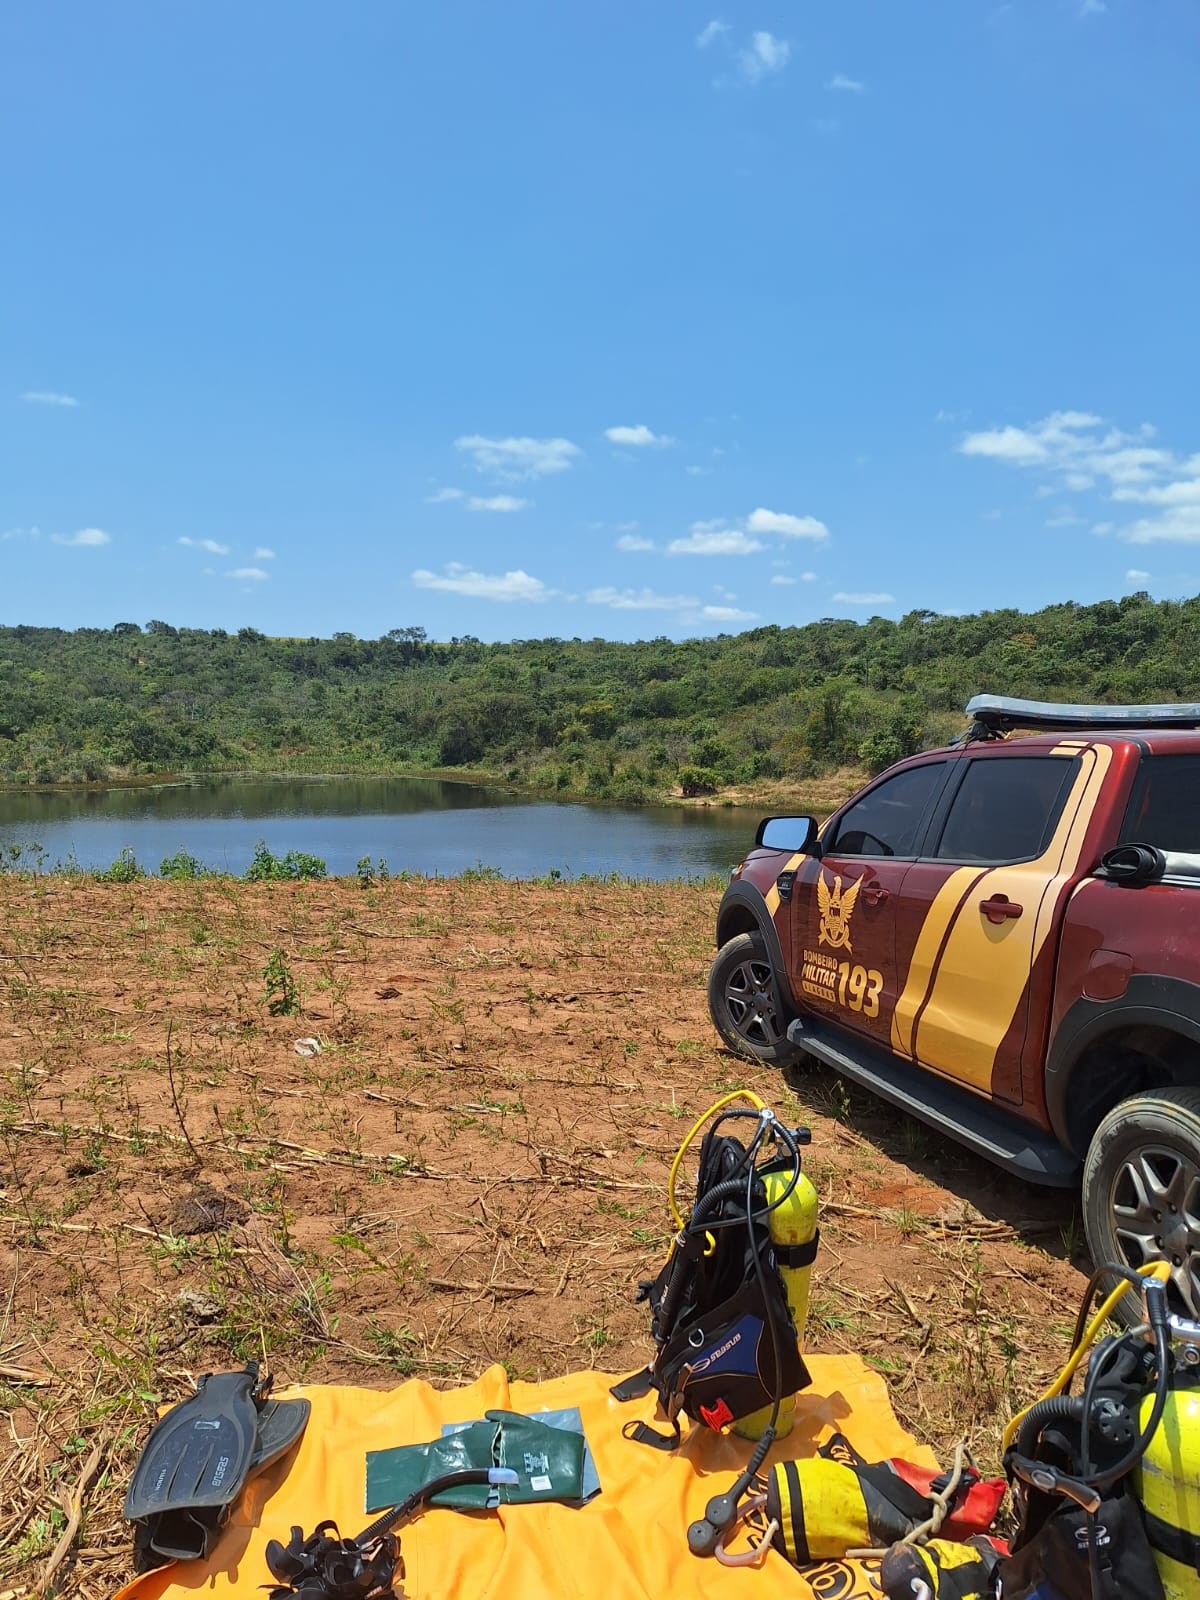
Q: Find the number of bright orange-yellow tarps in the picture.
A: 1